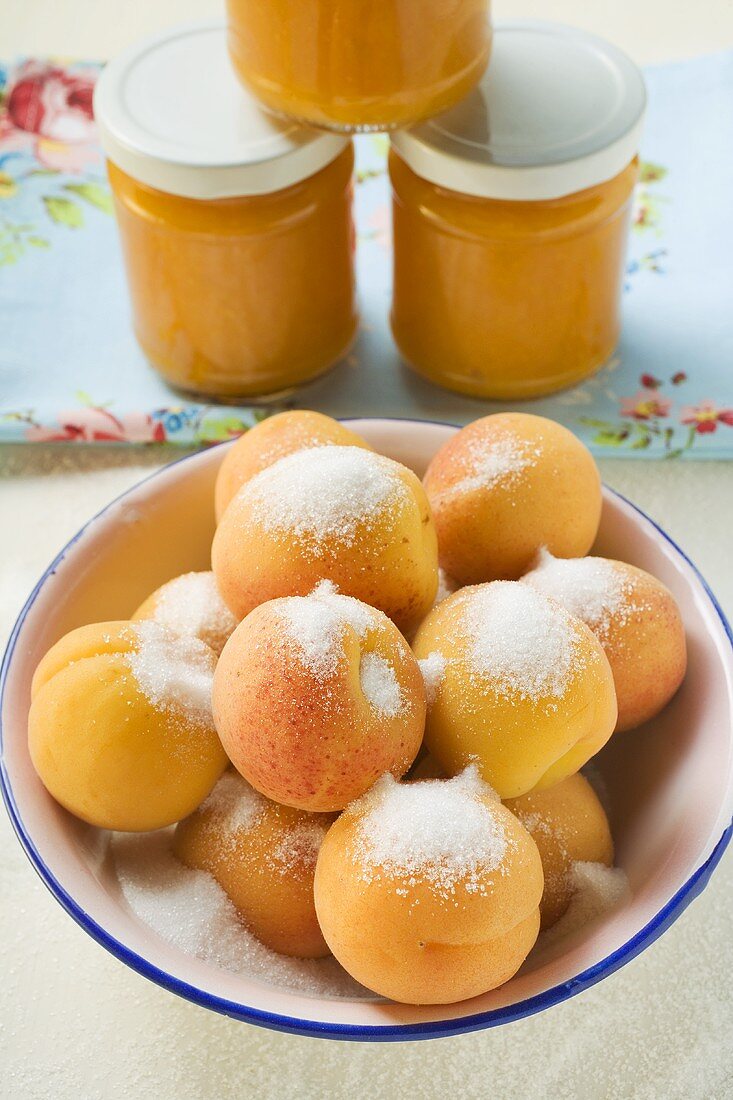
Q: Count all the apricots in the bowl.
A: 11